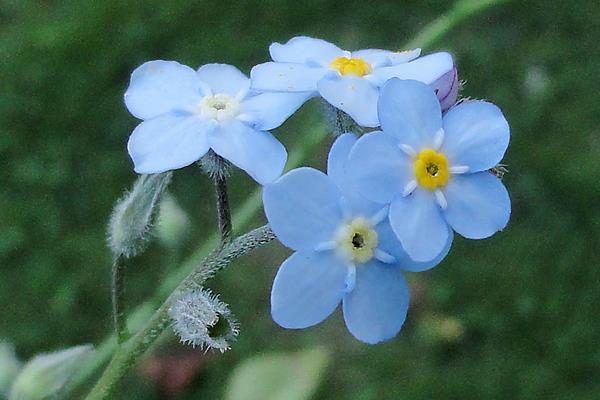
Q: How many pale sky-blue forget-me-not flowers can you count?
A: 4